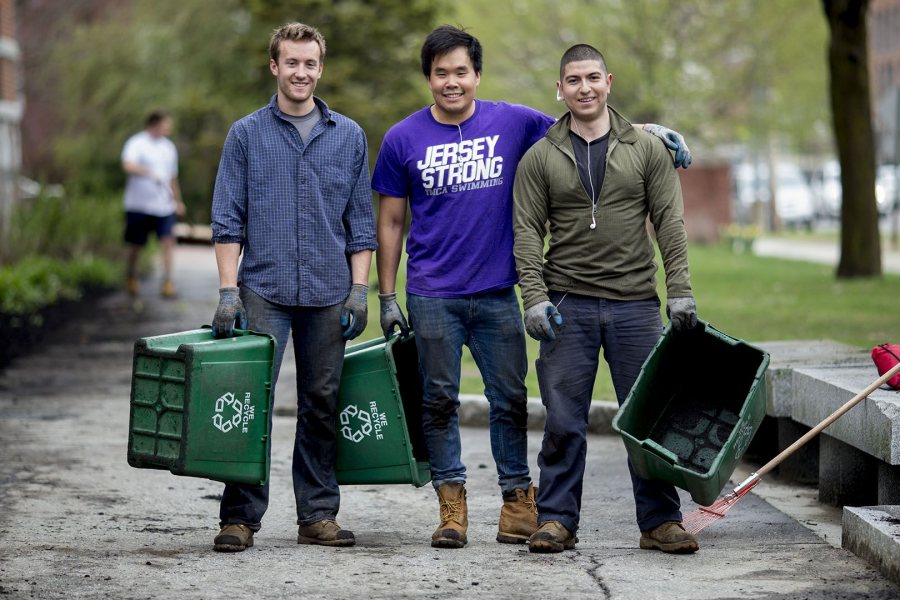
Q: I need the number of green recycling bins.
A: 3